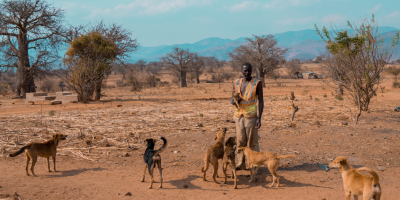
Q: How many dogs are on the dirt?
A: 6